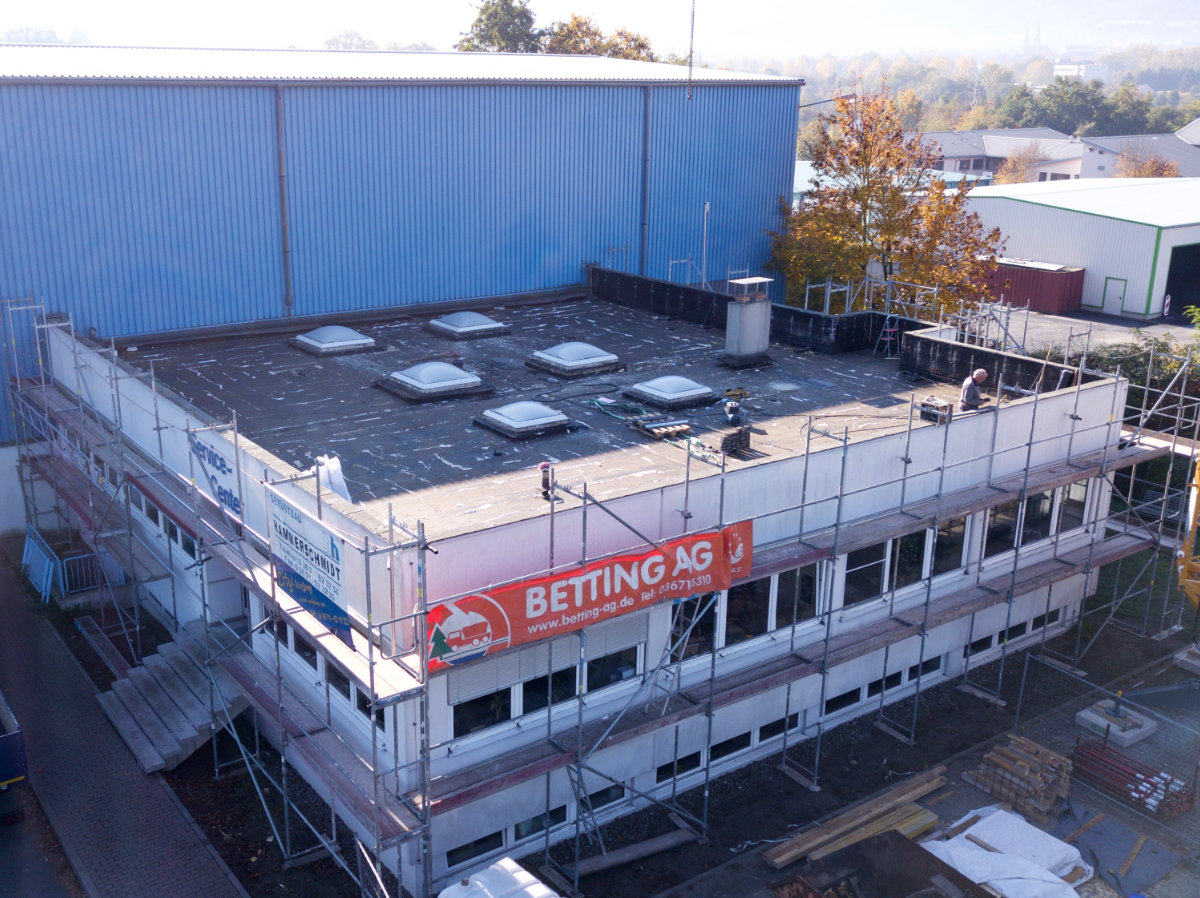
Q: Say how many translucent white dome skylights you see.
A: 6